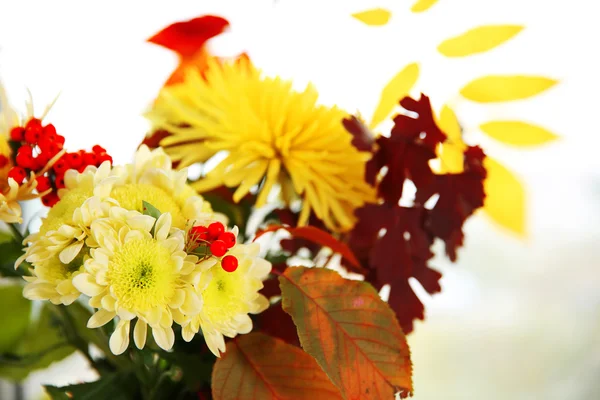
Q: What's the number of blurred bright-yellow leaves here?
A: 8